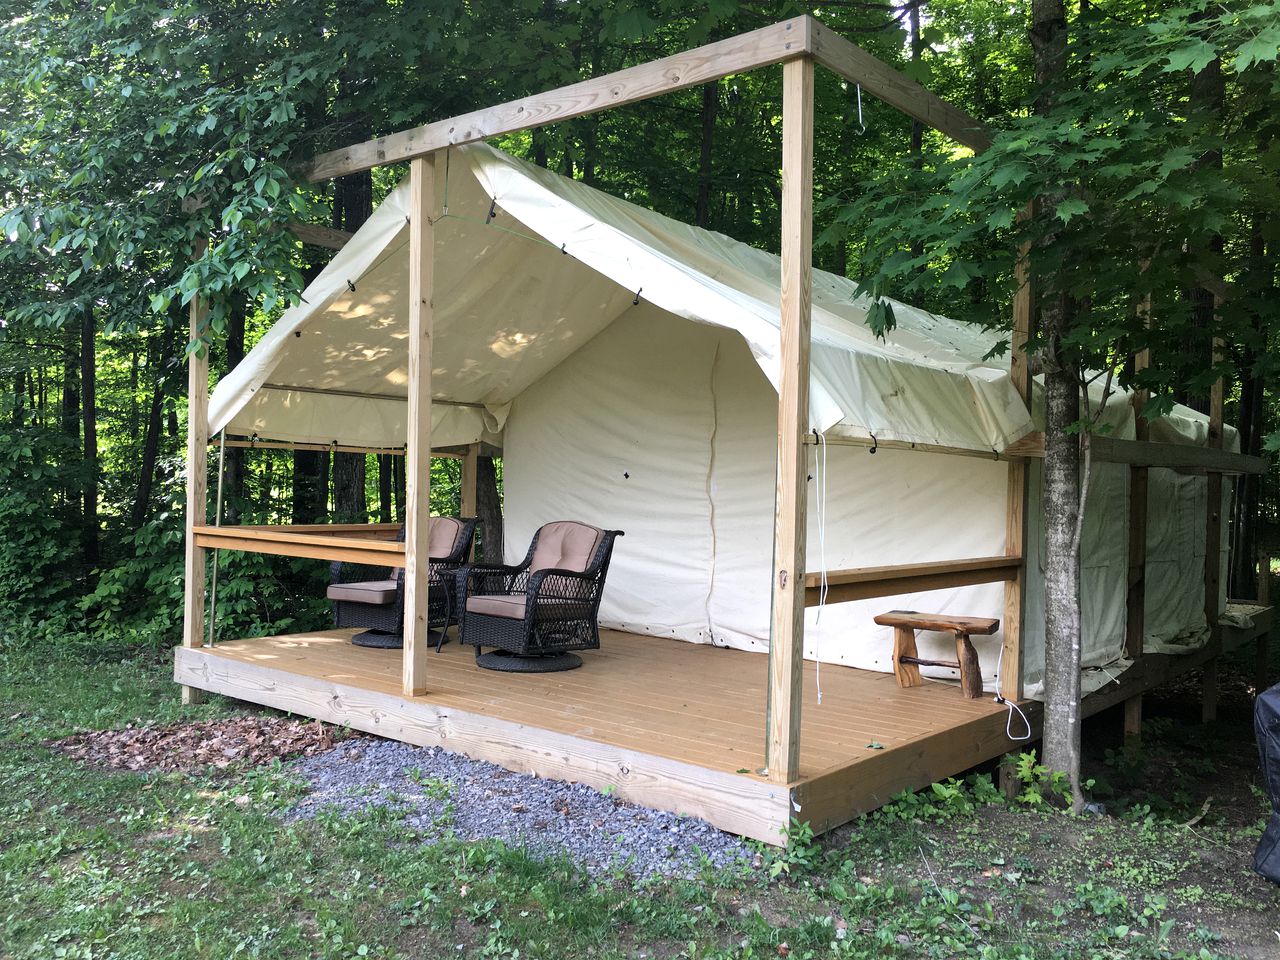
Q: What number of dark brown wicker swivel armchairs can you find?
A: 2